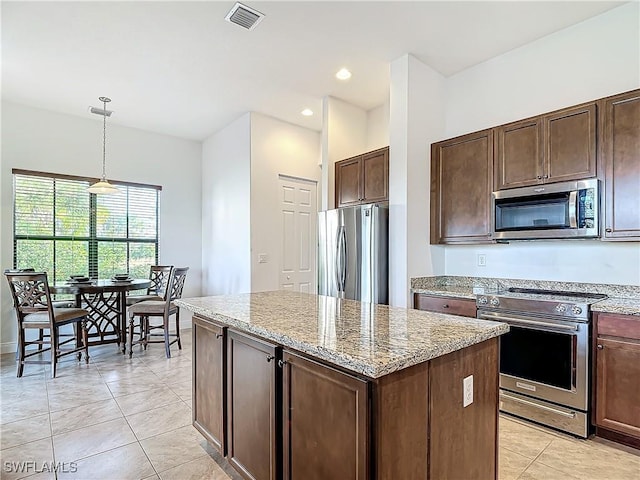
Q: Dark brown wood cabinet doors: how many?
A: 10